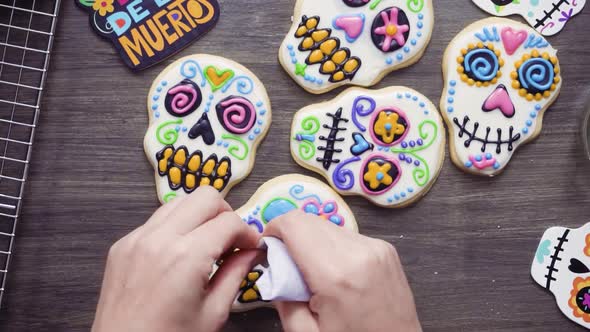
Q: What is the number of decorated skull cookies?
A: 5